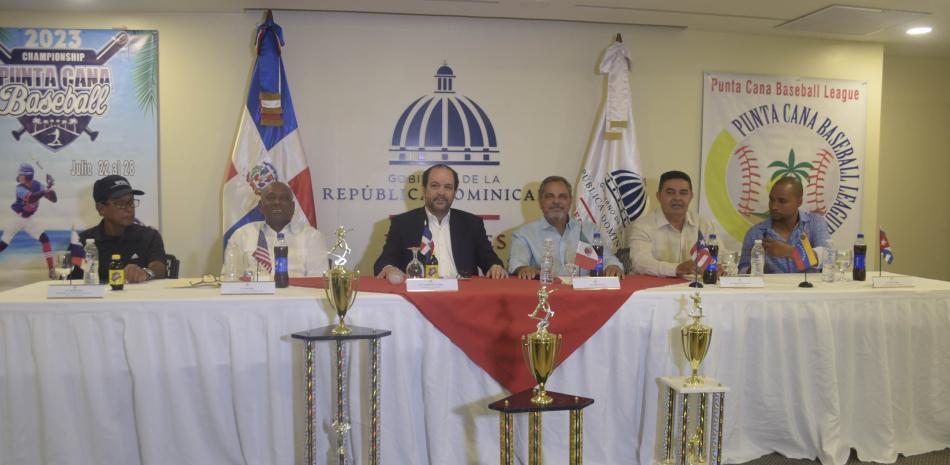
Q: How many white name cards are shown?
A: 6